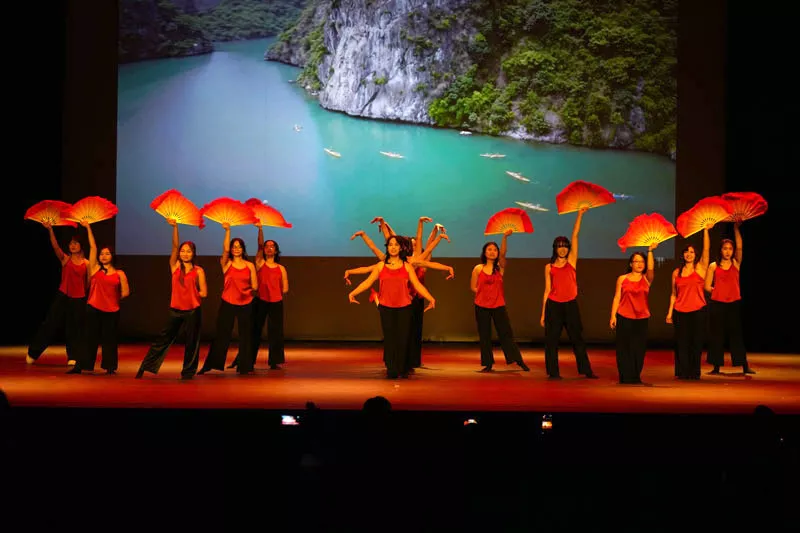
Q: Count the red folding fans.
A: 10